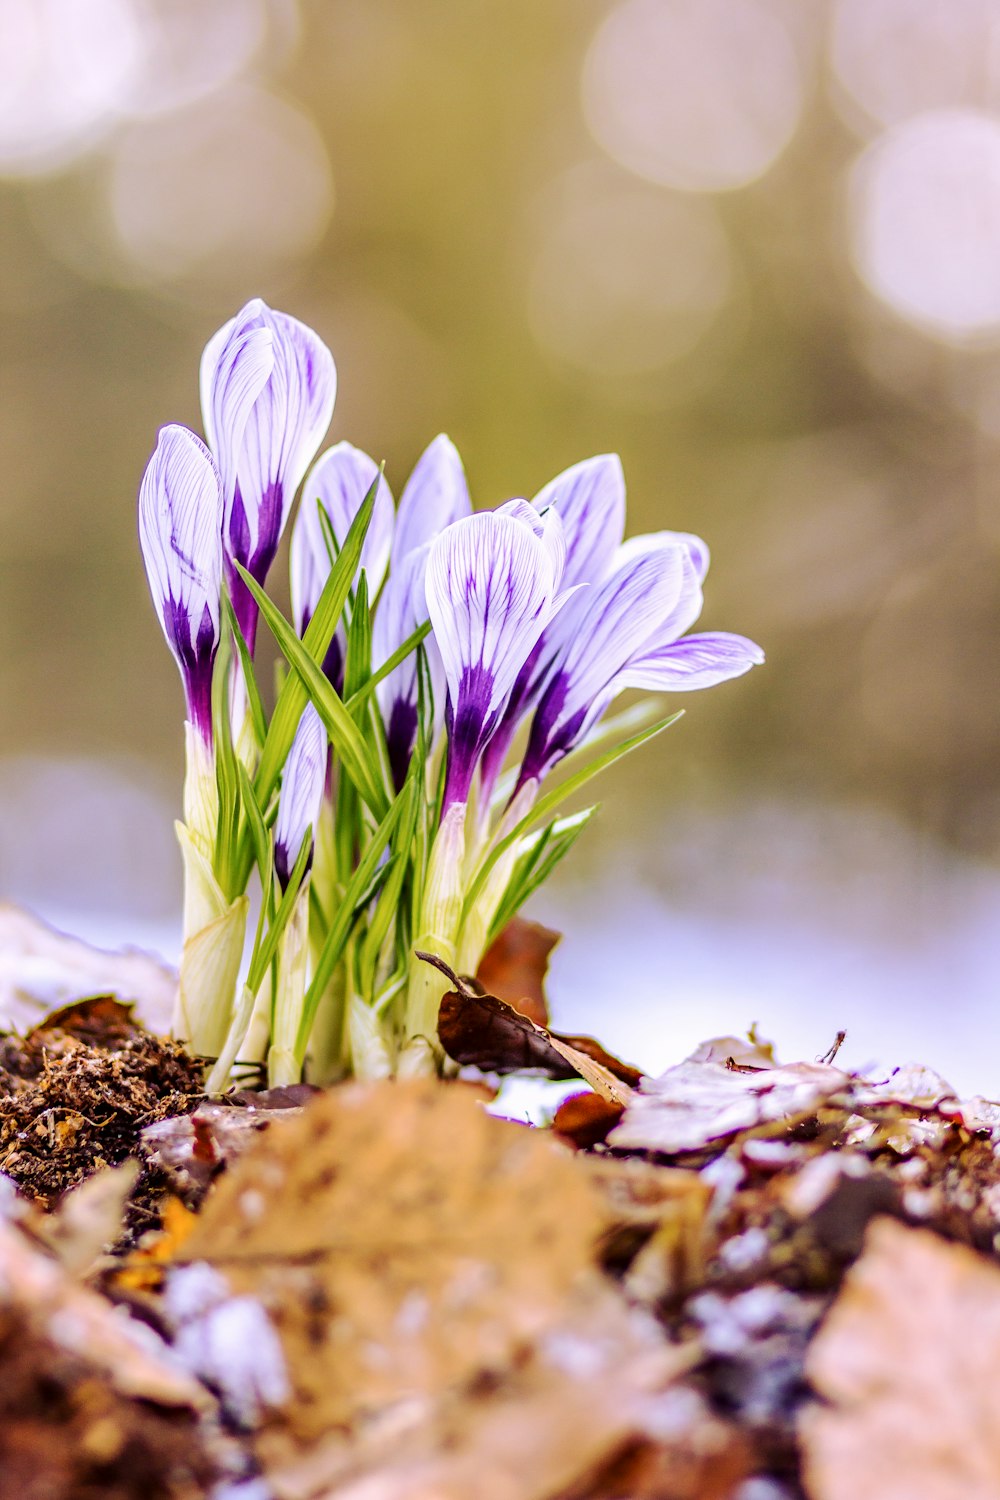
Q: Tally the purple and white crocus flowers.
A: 8